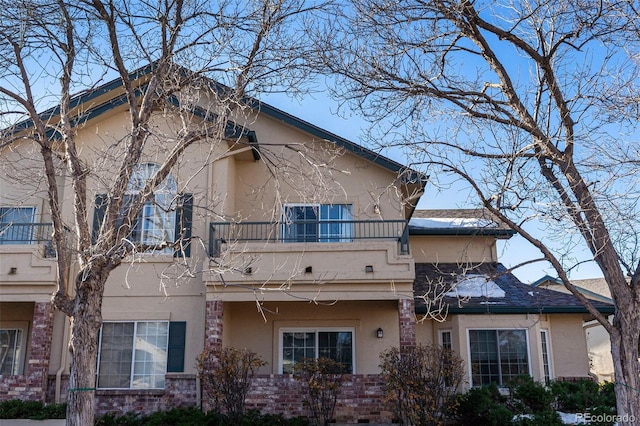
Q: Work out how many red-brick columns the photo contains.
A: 3